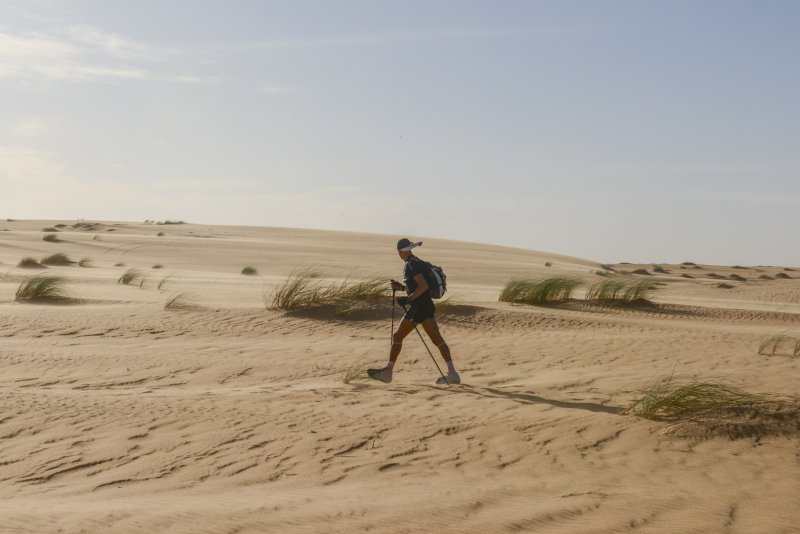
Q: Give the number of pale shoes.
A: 2